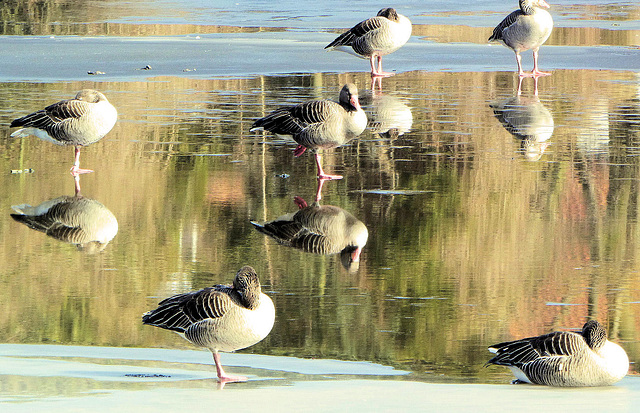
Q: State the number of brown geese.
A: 6